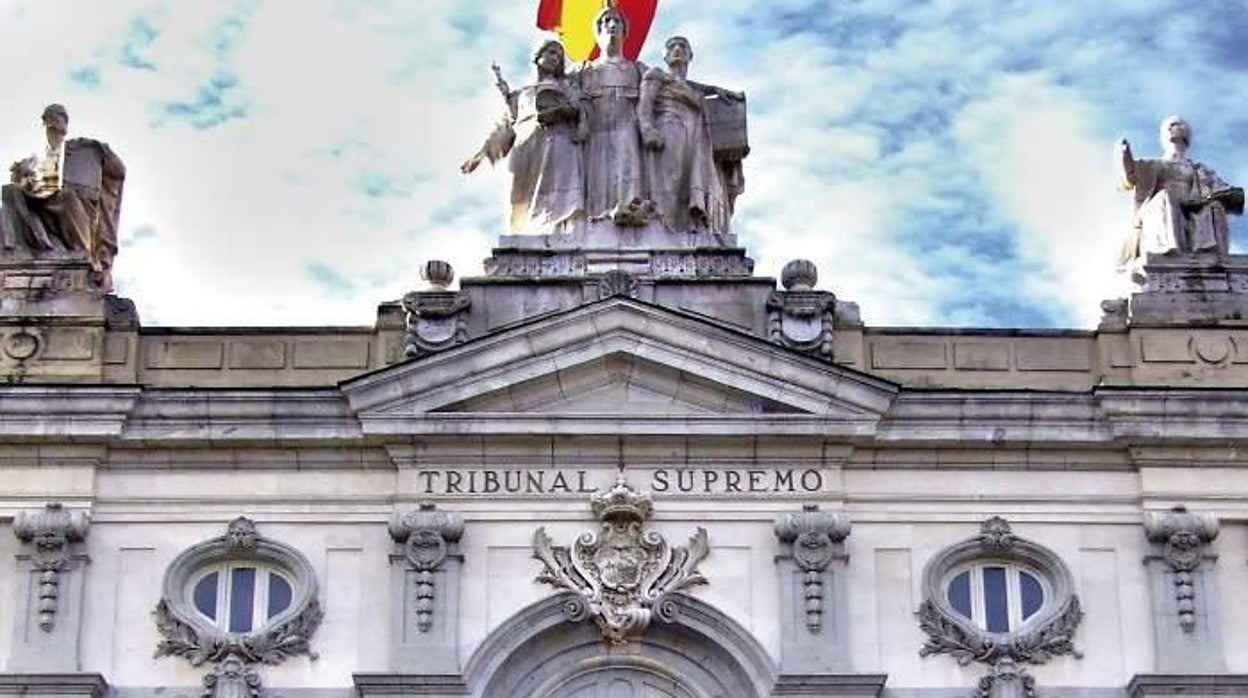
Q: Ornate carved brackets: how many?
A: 4